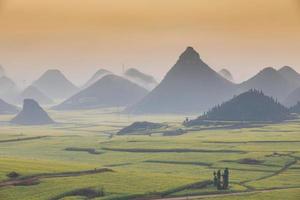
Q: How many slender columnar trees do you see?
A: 3